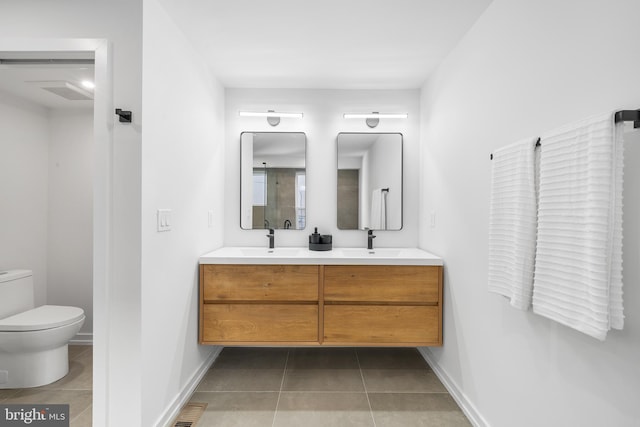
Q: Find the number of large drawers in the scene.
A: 4